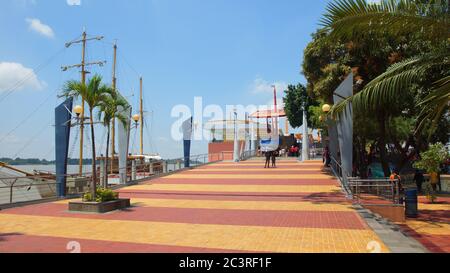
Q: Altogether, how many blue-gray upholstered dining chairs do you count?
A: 0